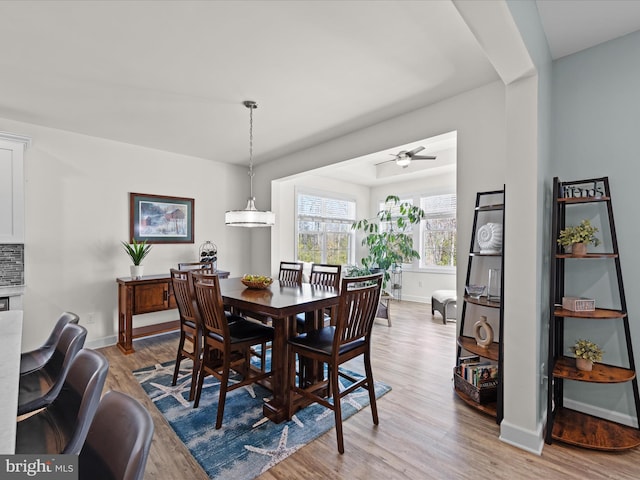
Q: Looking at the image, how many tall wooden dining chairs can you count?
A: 6